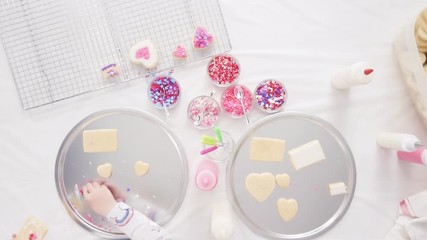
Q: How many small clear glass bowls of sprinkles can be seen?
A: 5